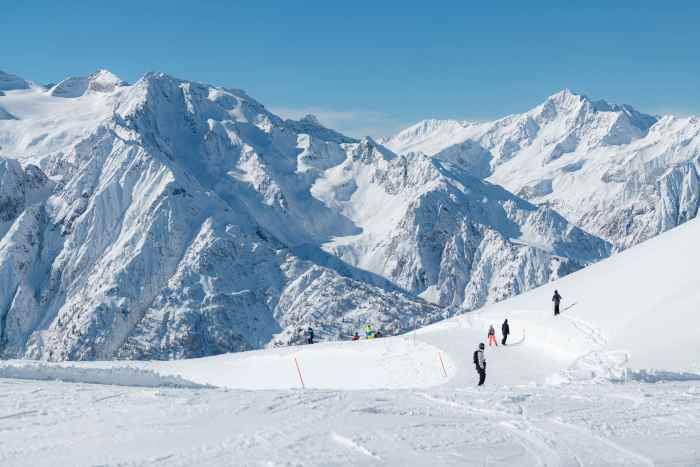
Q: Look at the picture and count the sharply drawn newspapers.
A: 0